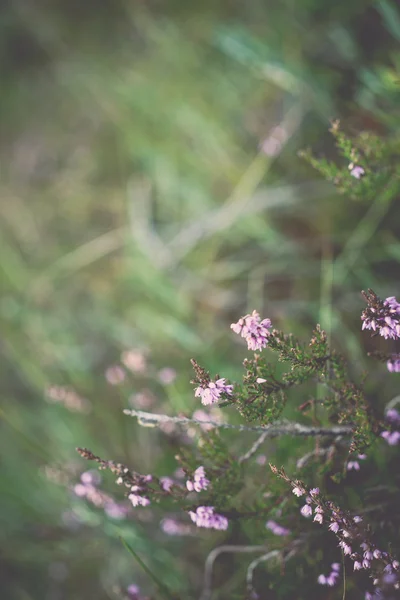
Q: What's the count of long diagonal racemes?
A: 2